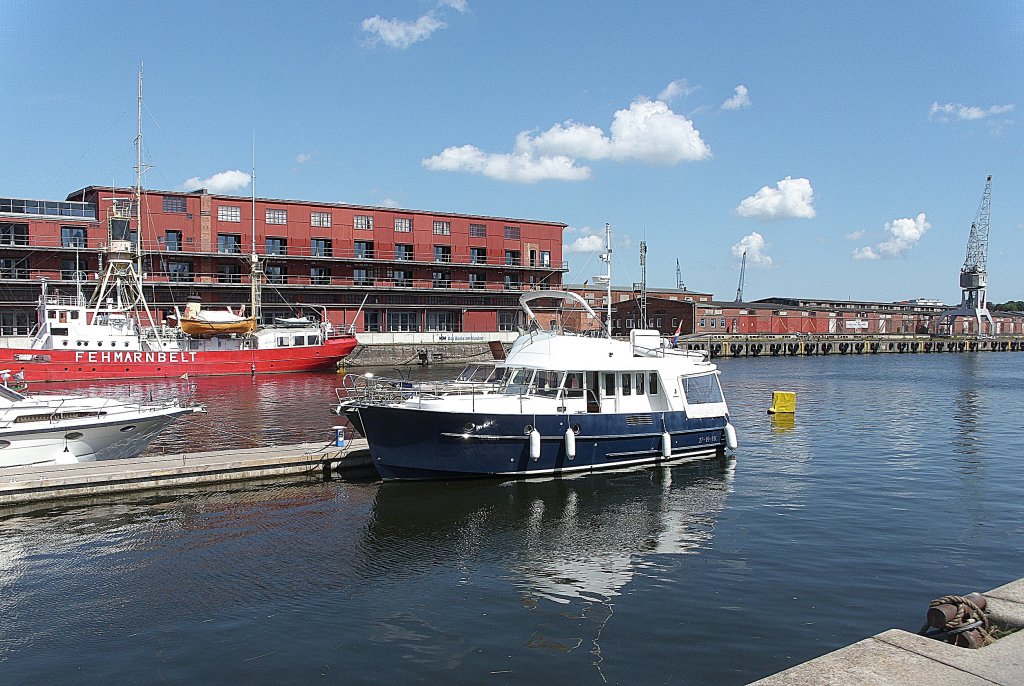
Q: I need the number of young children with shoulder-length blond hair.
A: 0